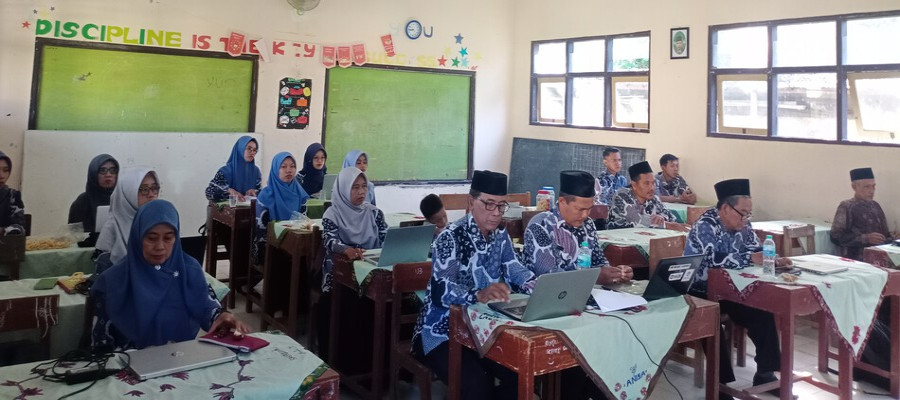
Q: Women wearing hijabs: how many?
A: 9